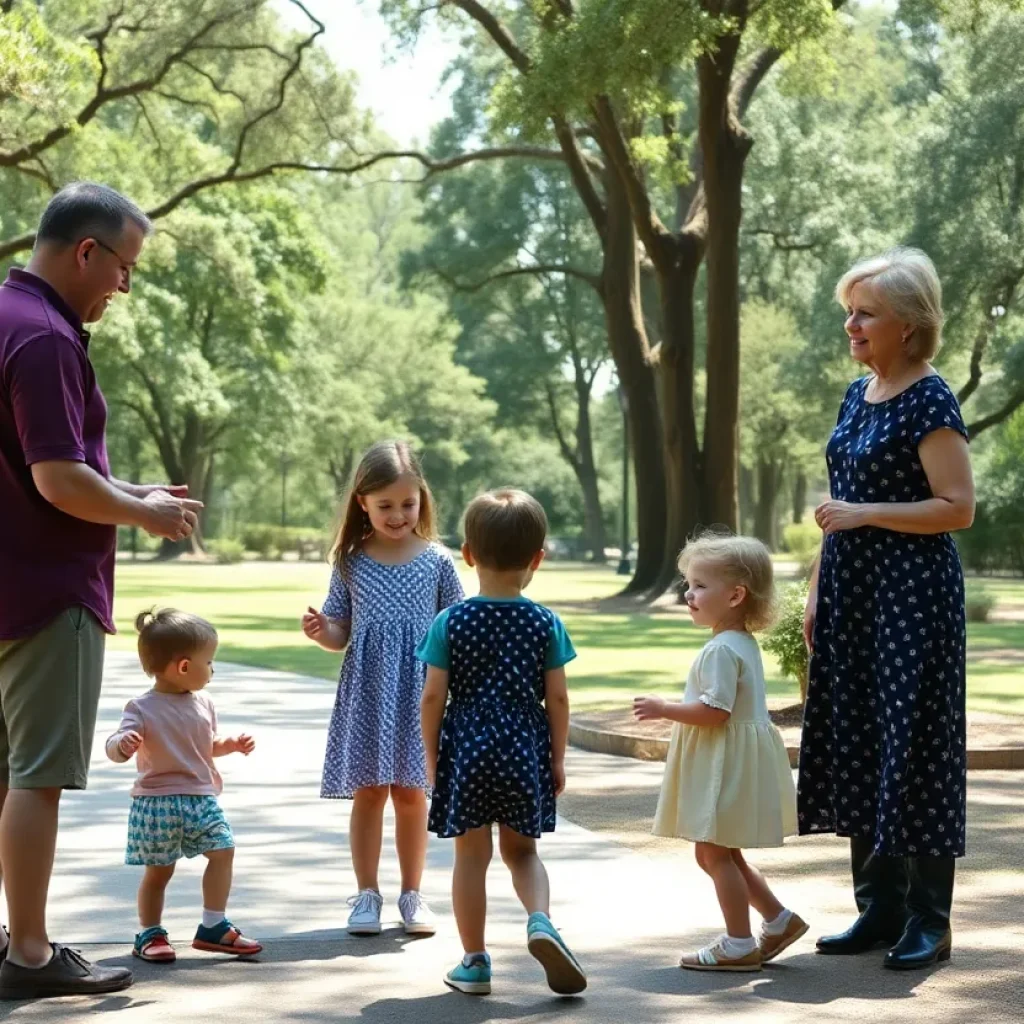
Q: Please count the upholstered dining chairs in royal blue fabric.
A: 0